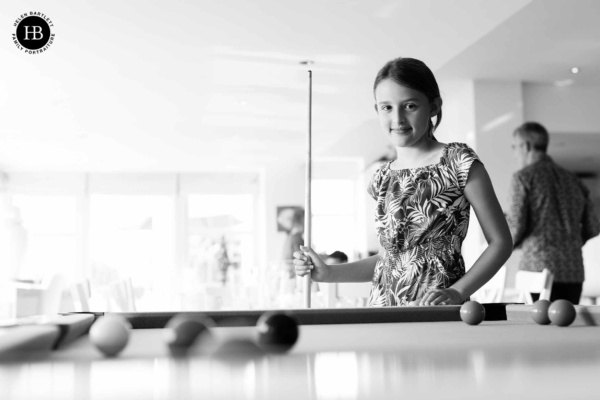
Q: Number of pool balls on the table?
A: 7